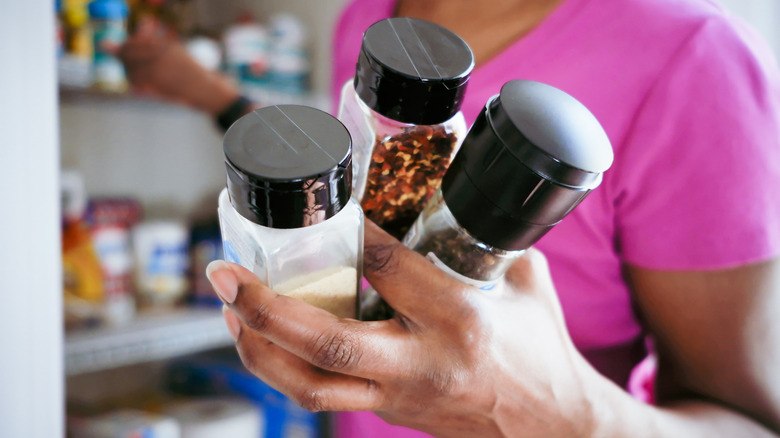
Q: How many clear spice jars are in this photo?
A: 3